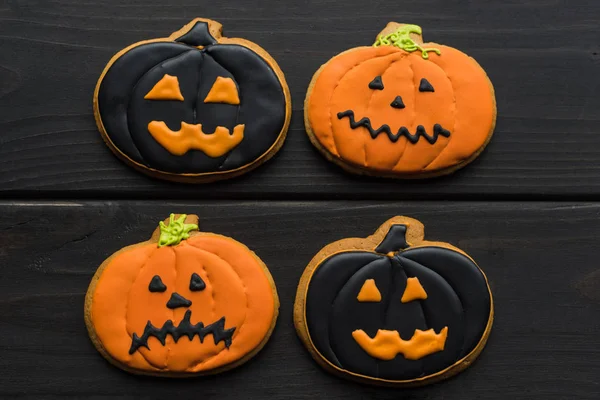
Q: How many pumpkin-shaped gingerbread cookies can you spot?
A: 4